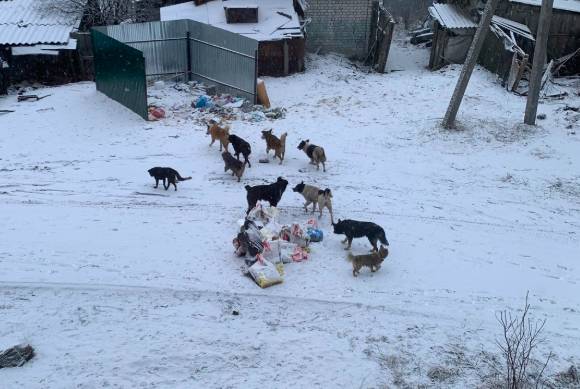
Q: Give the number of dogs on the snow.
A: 10